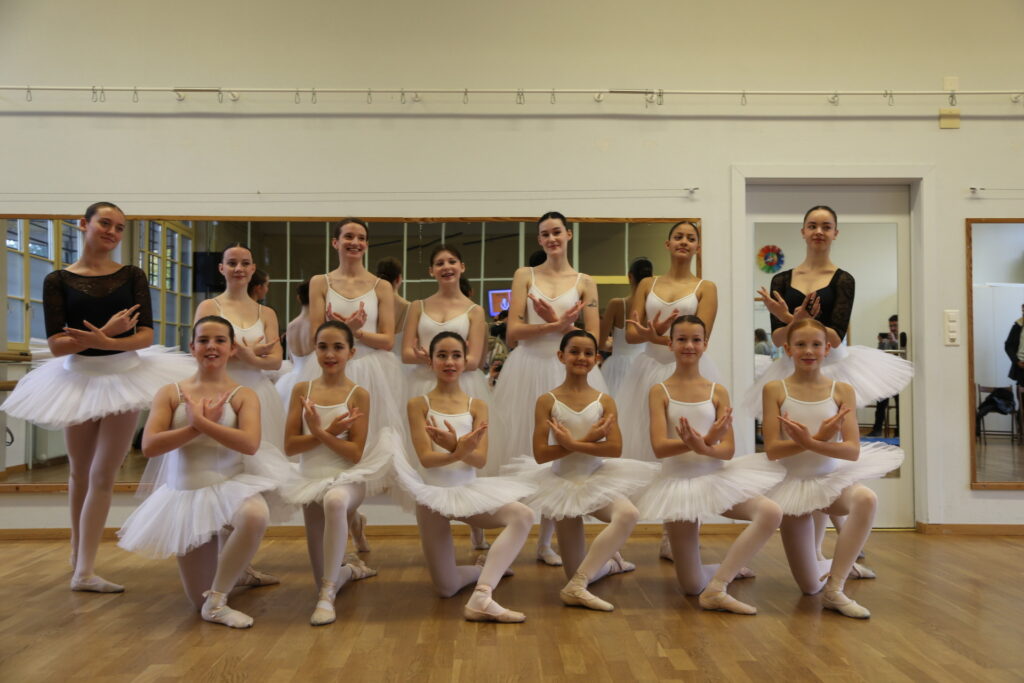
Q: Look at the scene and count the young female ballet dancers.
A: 13